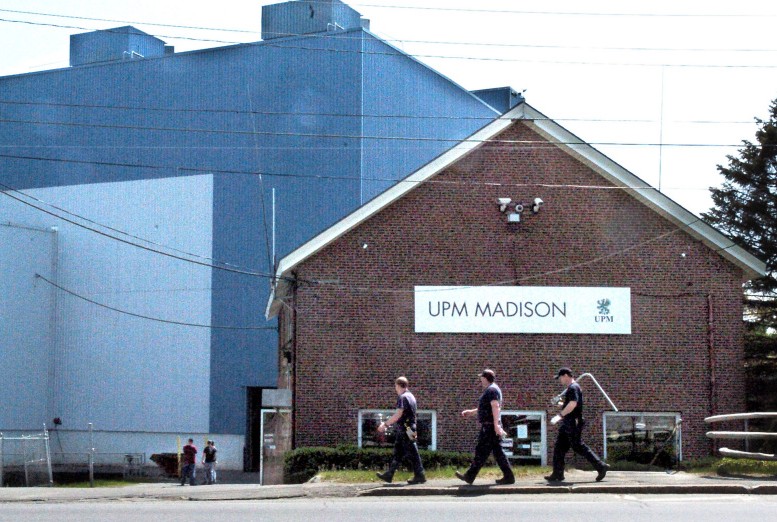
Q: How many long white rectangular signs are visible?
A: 1